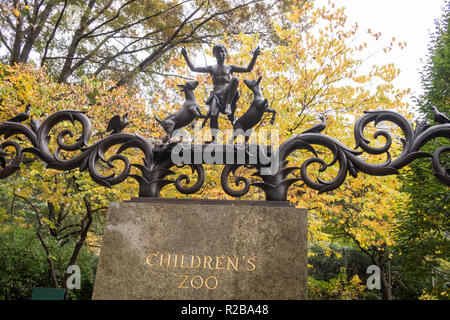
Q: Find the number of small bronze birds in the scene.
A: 4